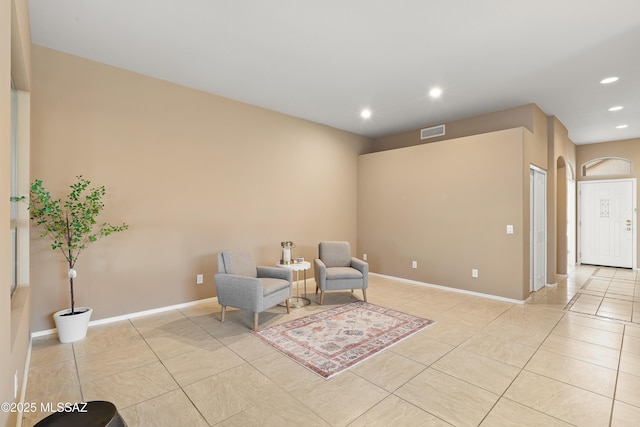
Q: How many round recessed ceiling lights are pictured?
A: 5